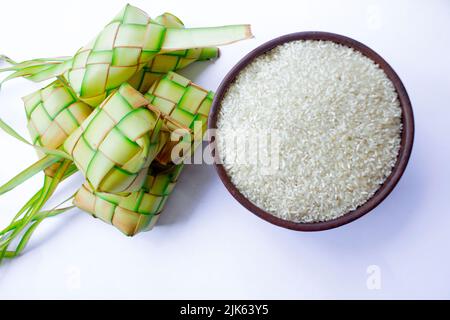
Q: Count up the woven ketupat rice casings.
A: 6